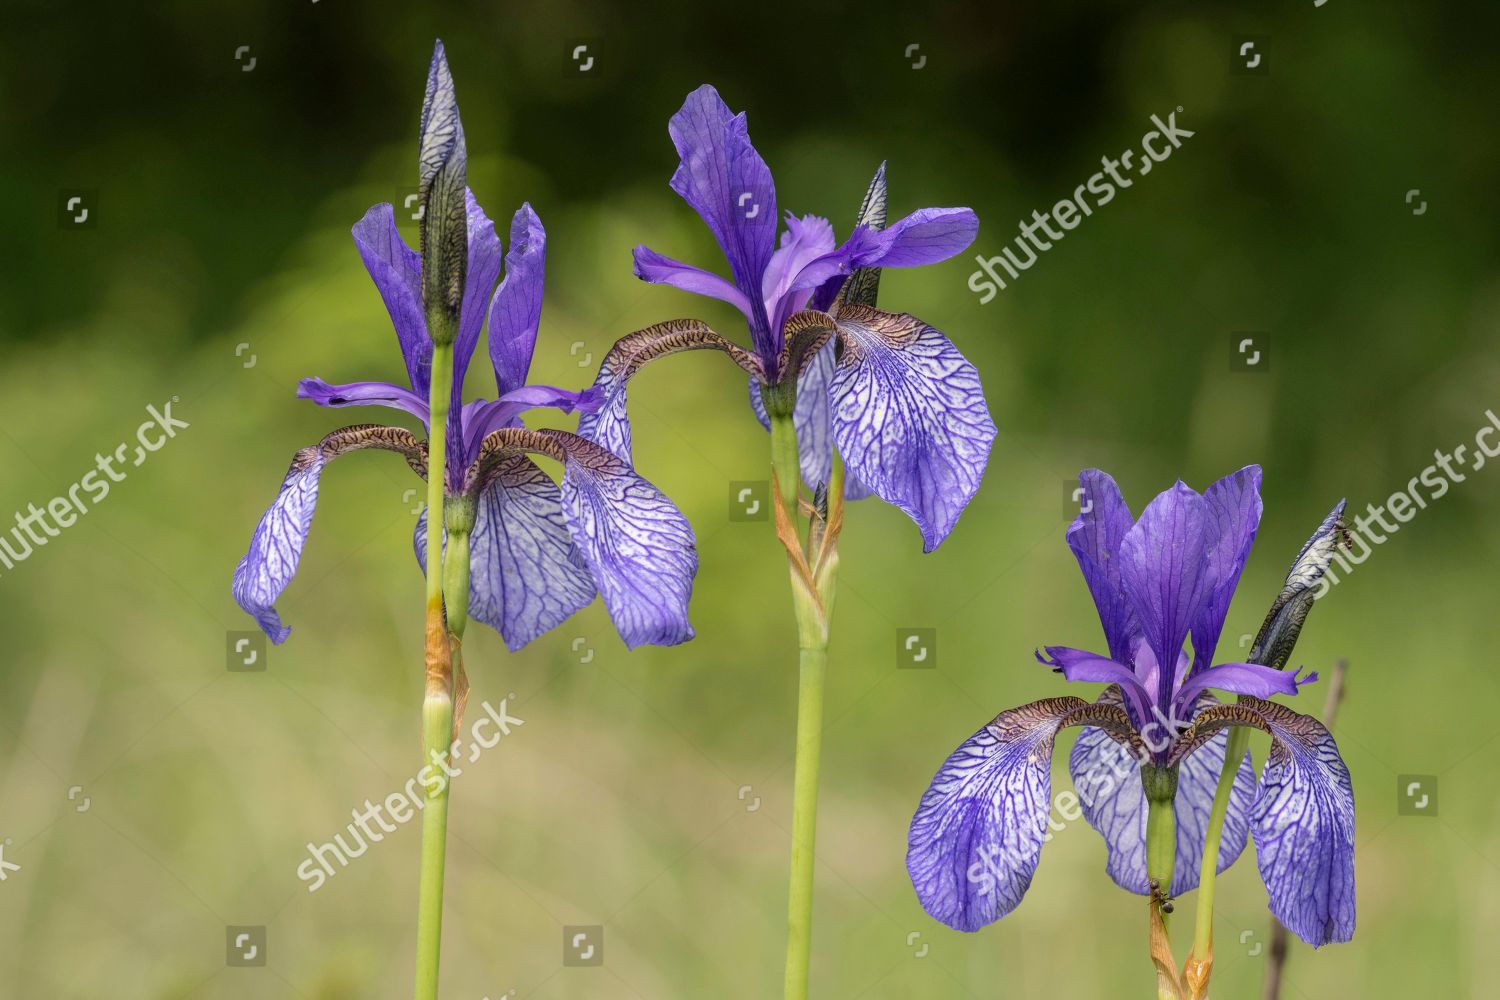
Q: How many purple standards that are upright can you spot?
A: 7